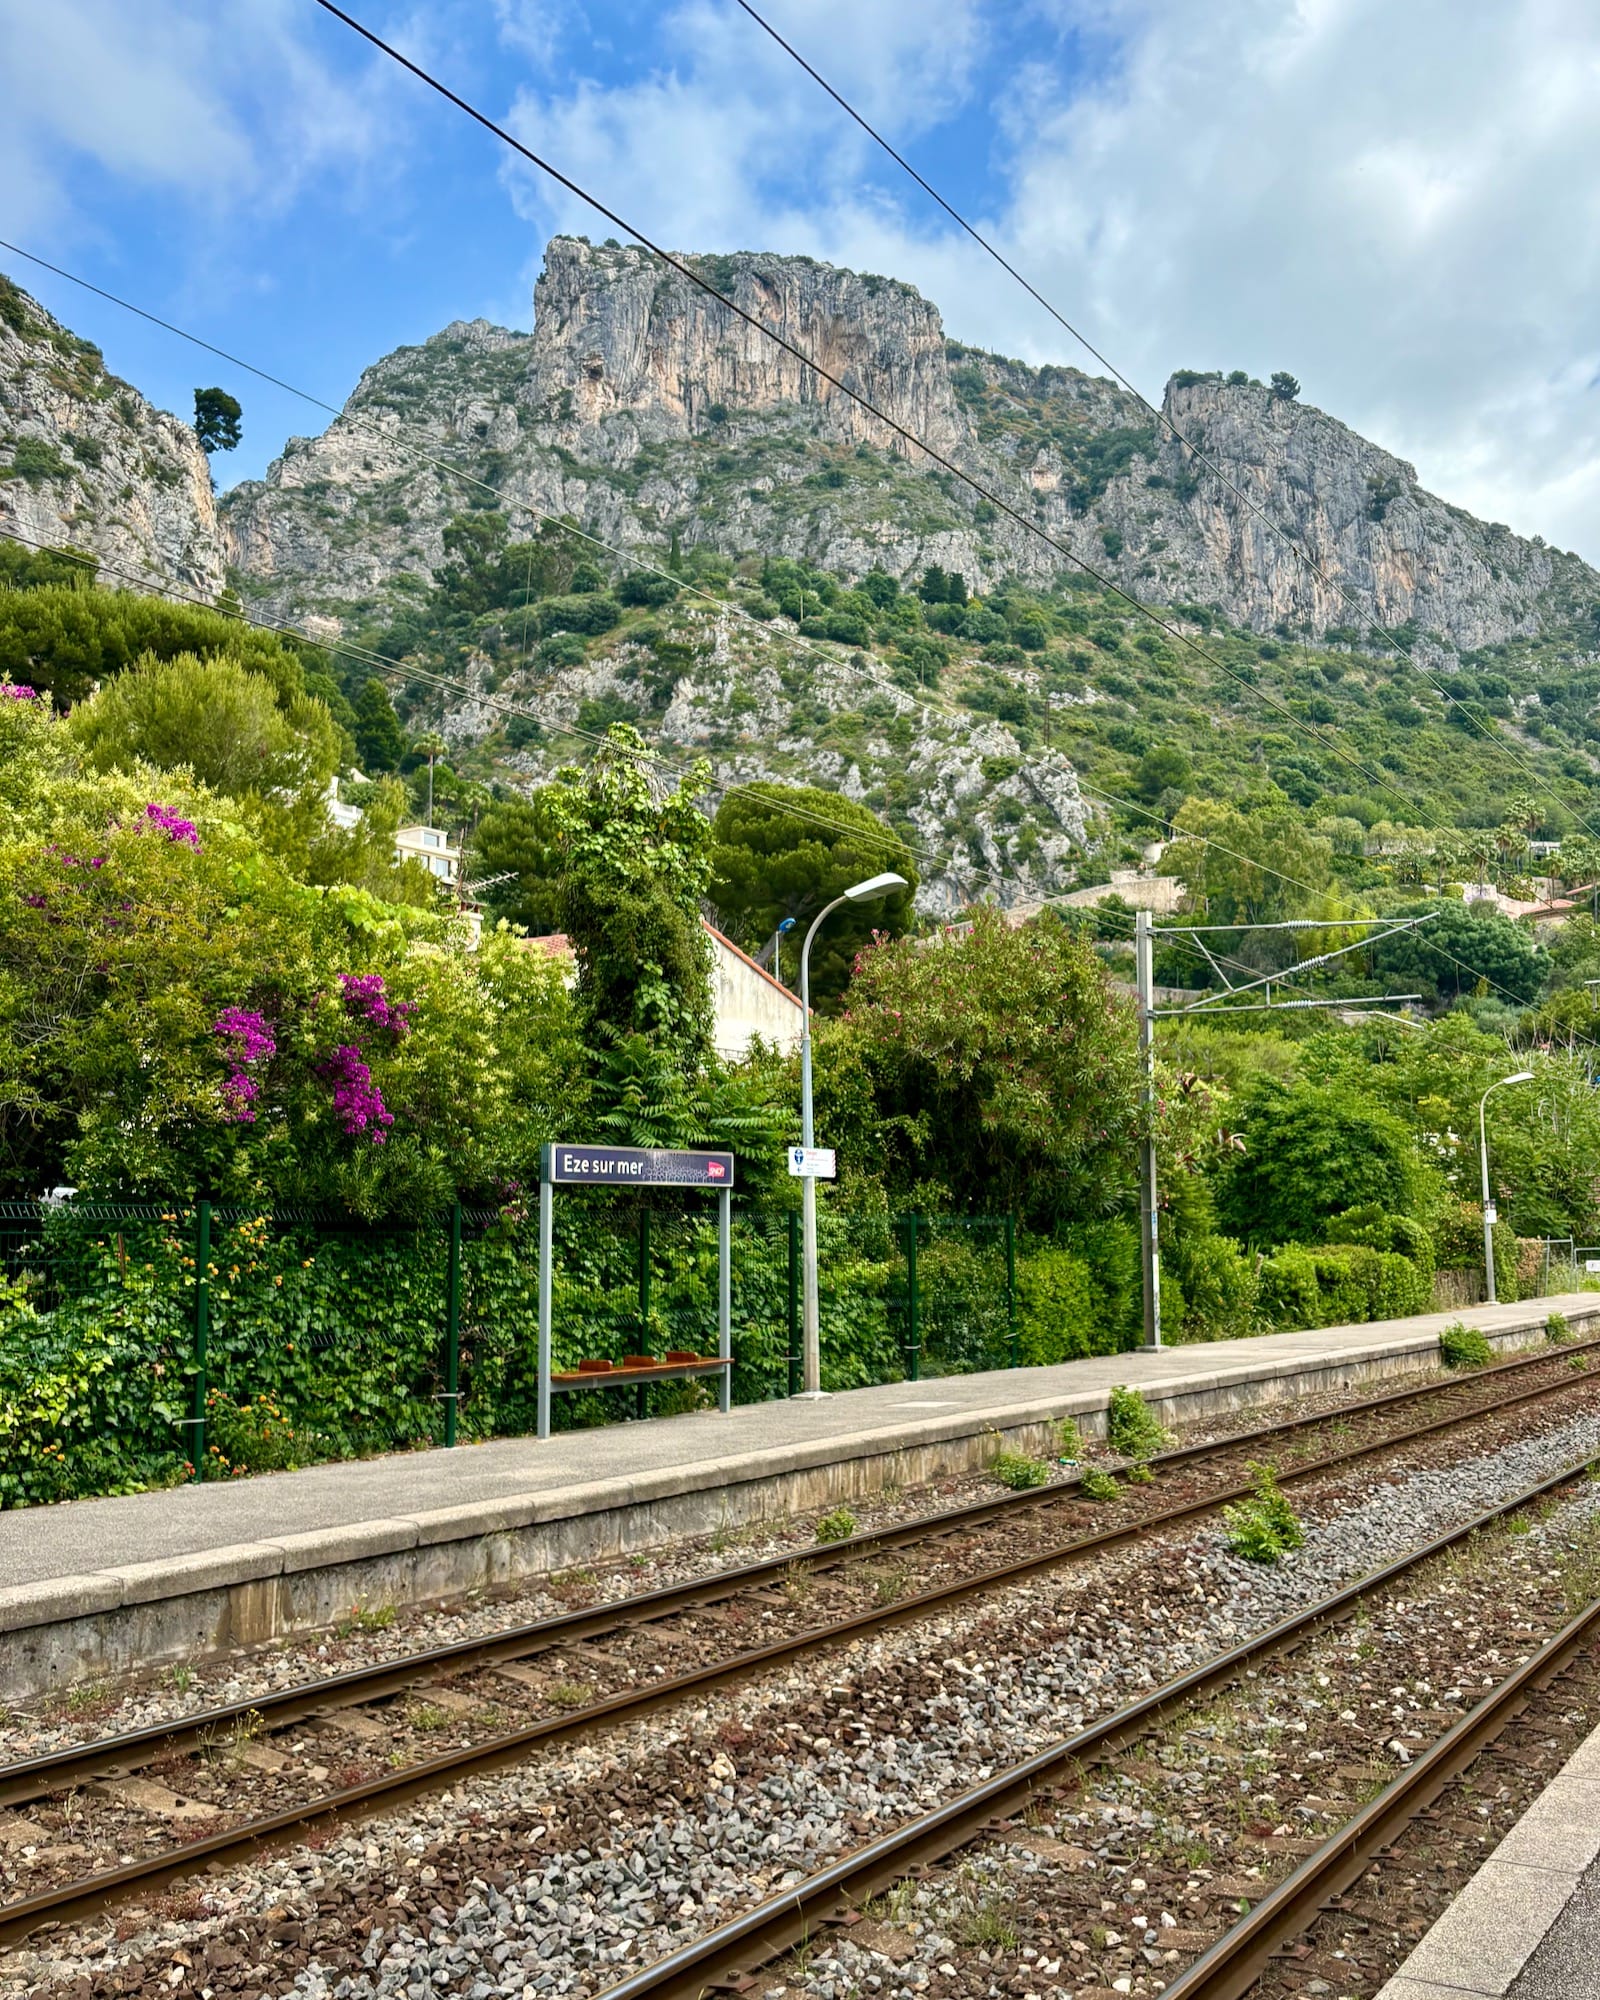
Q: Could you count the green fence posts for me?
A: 6